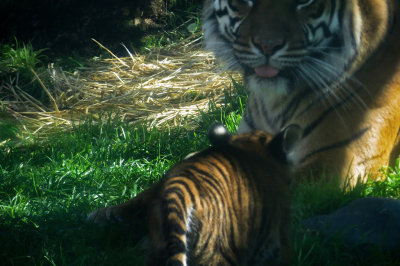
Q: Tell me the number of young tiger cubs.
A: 1